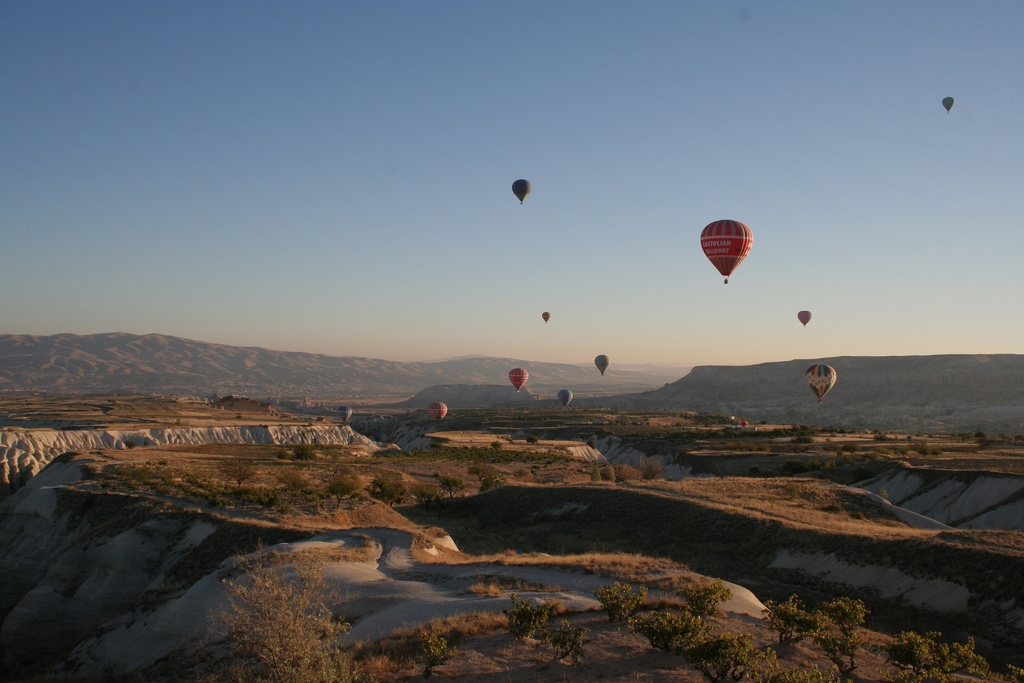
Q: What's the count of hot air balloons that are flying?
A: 11